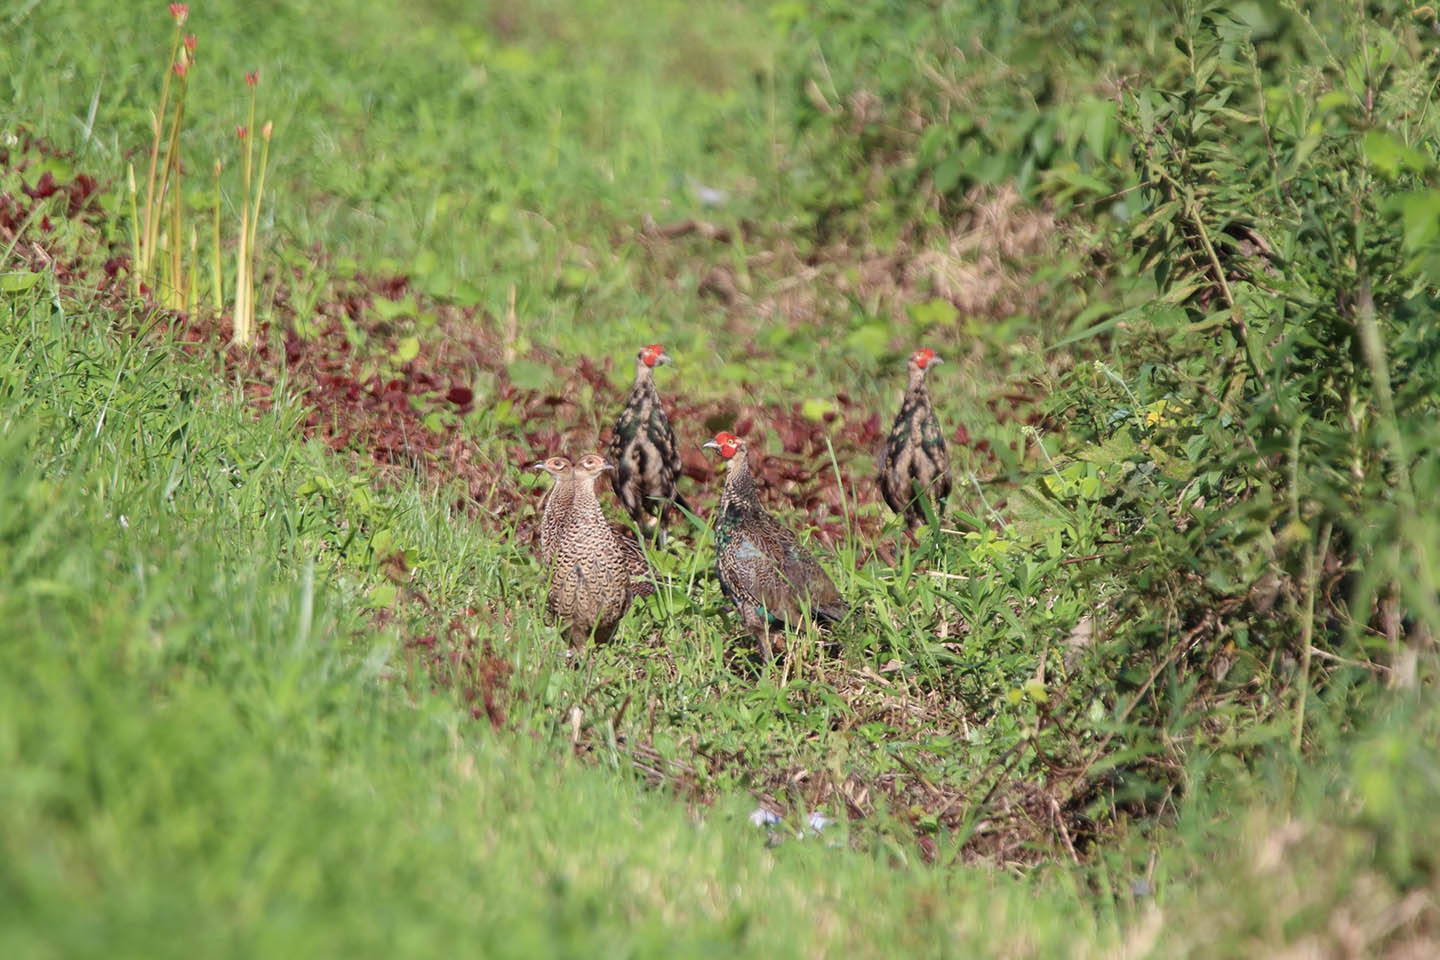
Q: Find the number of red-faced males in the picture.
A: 3